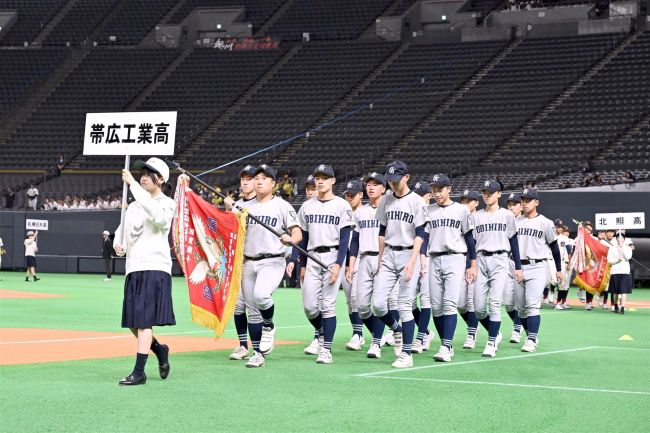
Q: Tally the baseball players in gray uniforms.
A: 13